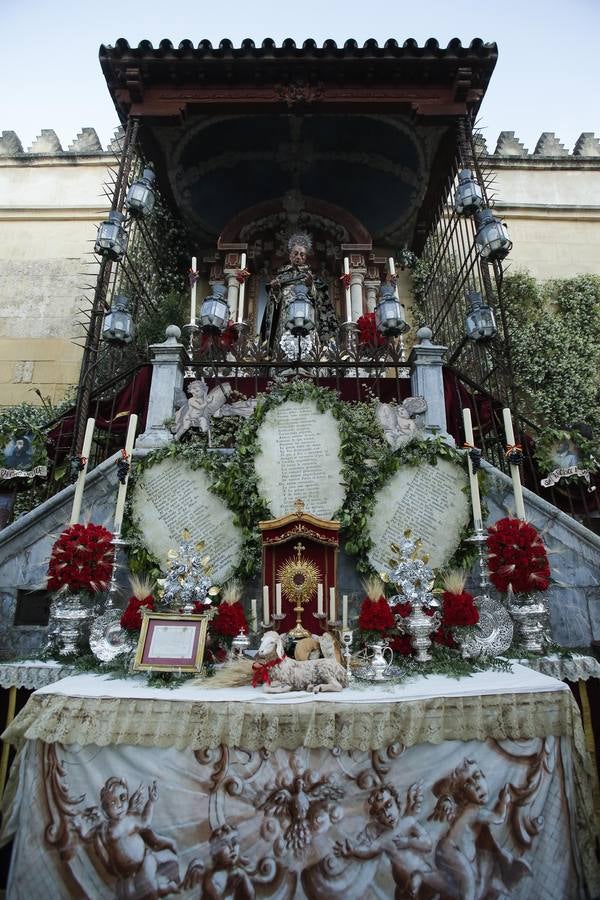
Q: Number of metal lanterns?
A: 9